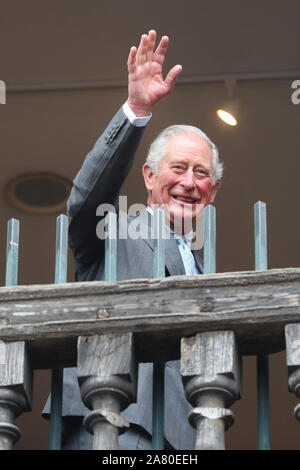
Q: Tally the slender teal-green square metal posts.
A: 6